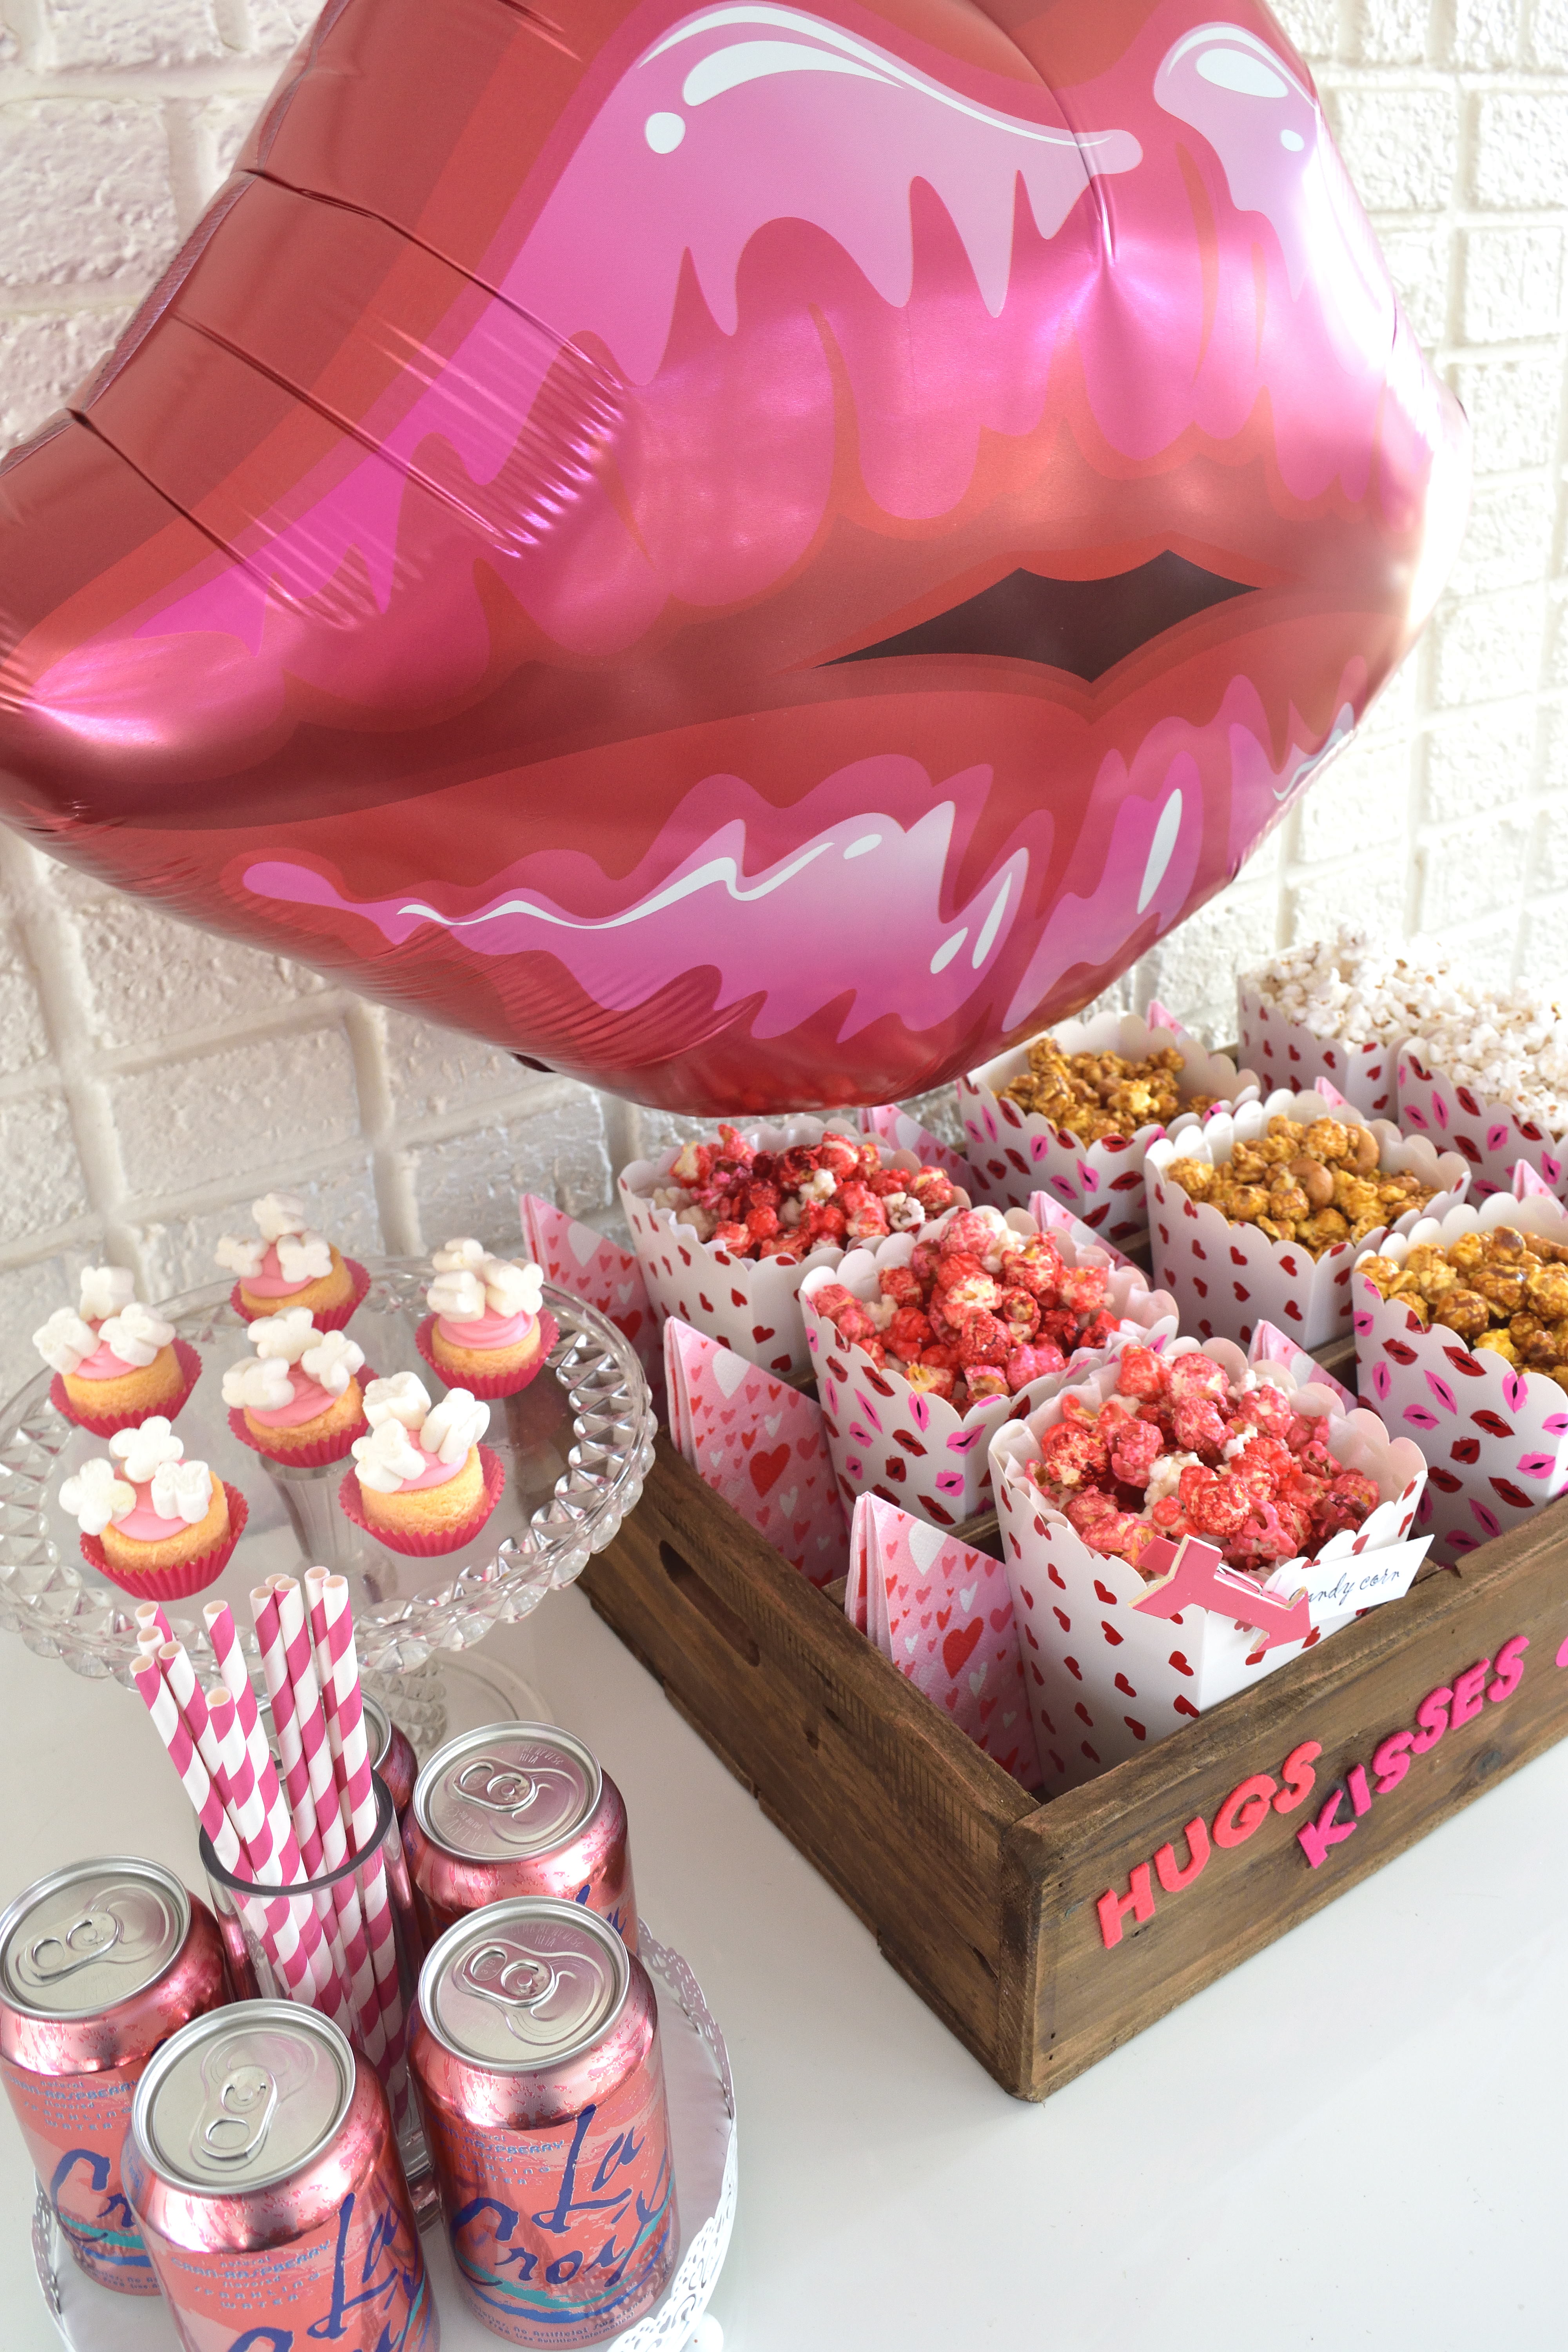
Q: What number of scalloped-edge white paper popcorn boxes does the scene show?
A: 8